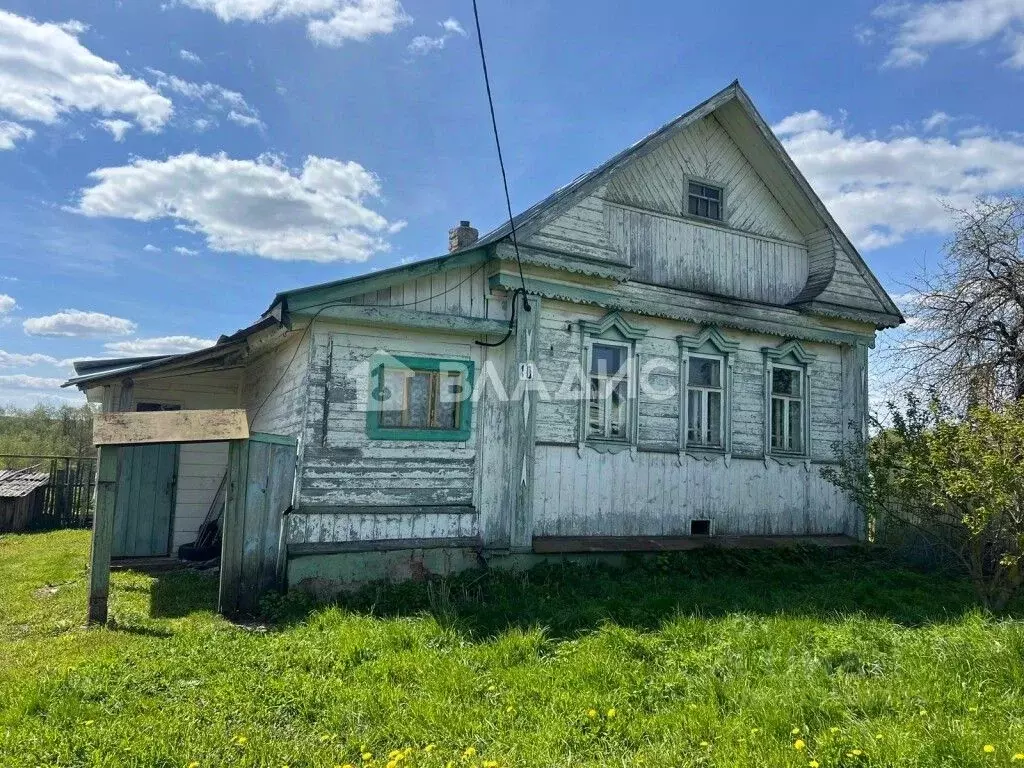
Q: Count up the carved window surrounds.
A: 3